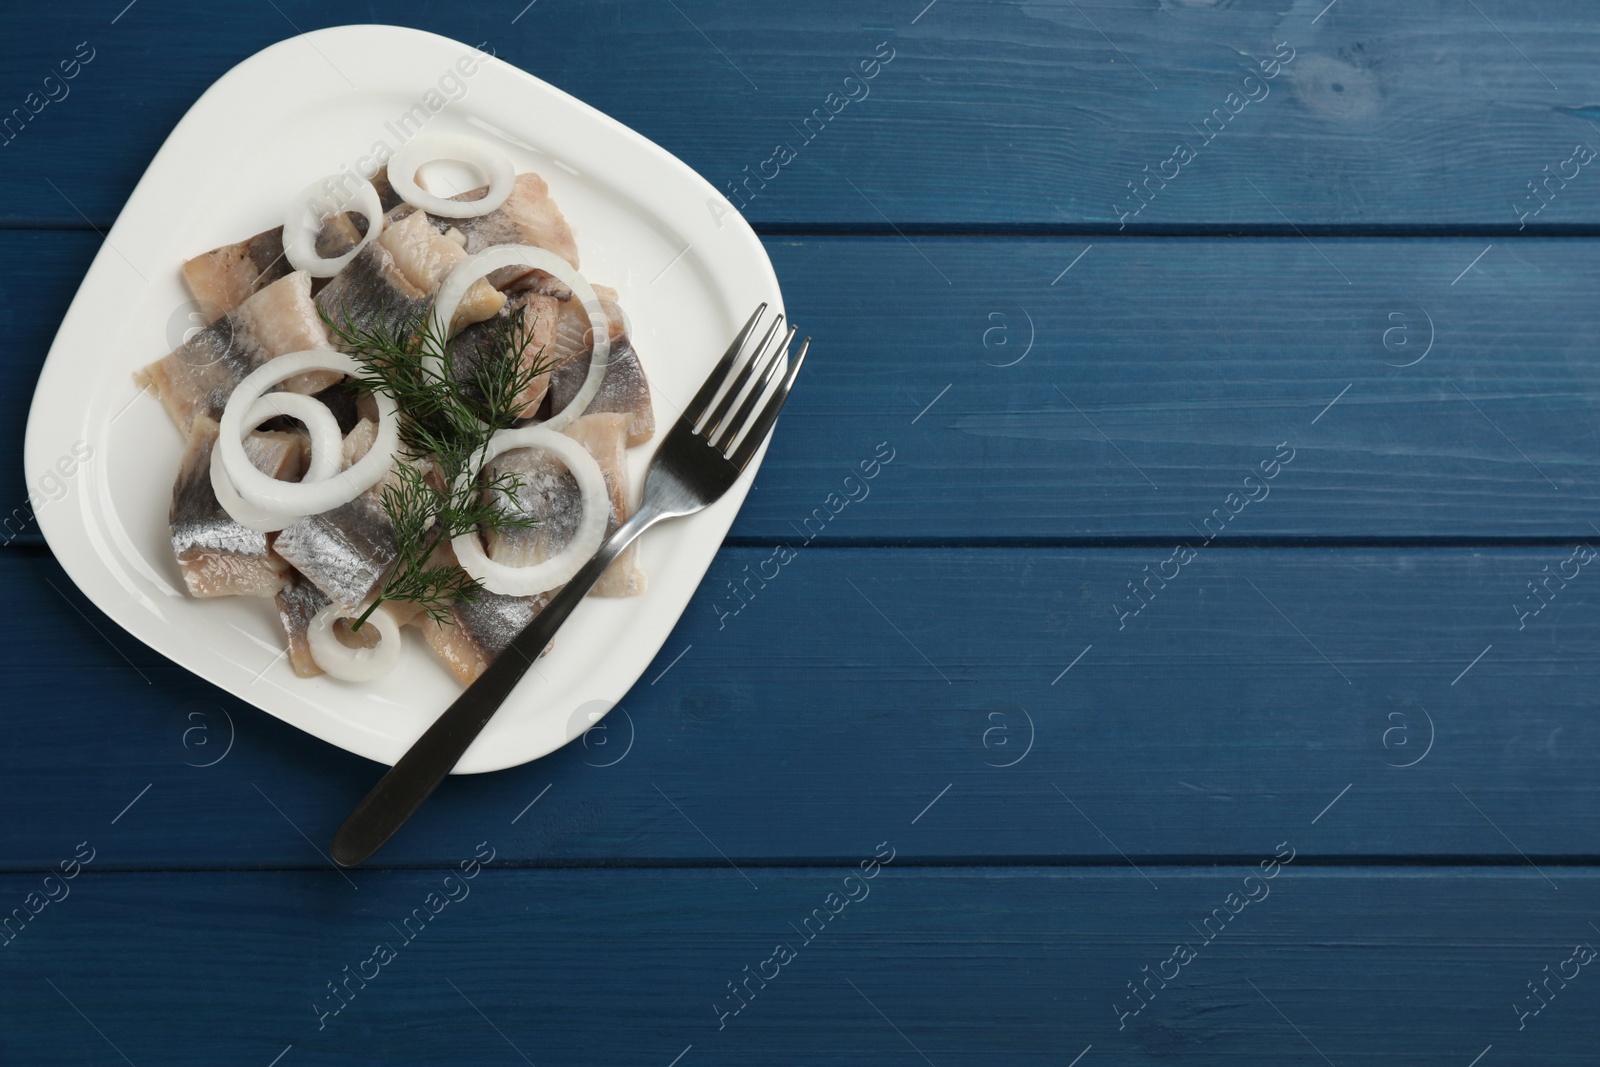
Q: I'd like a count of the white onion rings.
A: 7